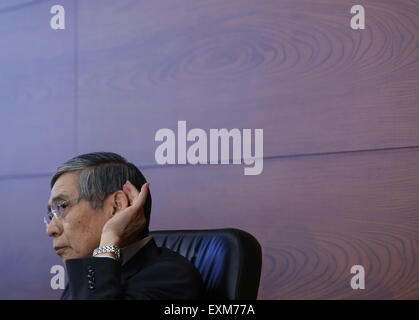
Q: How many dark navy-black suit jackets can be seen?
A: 1